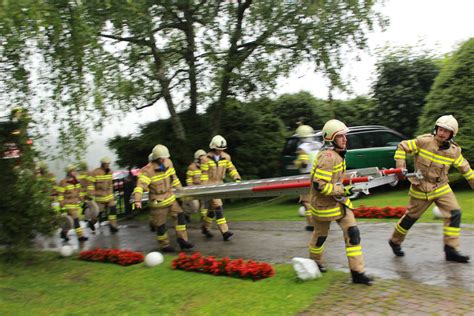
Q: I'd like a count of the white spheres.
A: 4